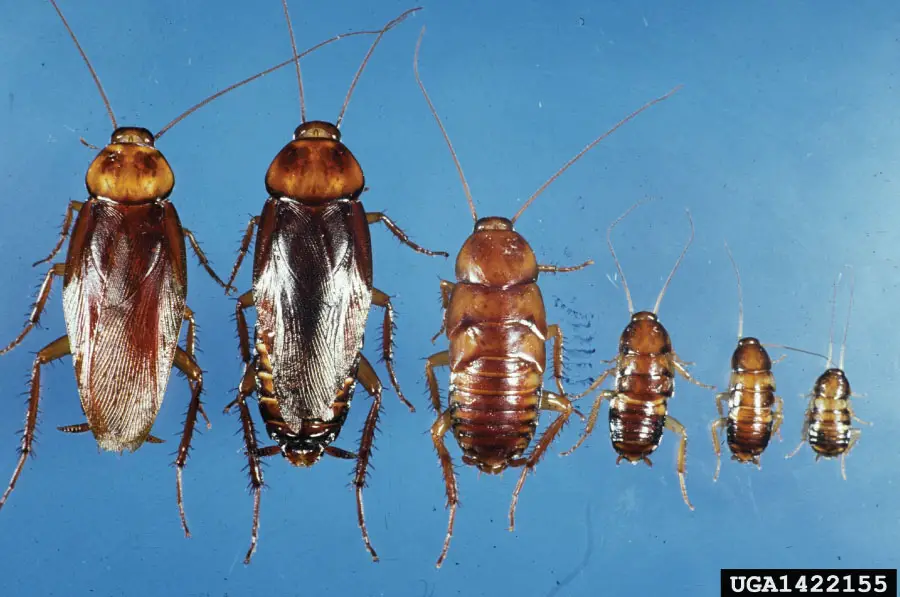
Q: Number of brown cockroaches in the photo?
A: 6